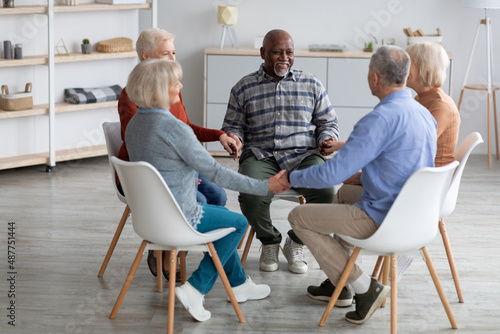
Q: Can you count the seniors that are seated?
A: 5